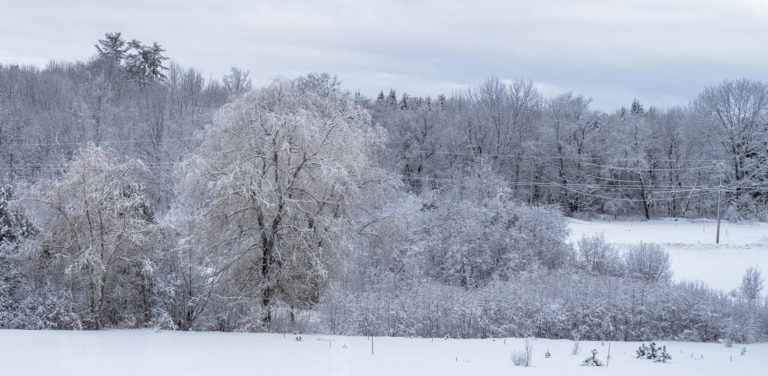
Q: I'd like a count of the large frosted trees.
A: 2